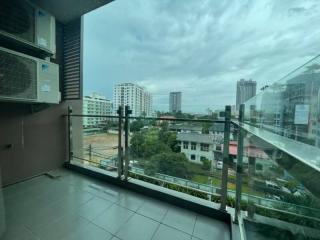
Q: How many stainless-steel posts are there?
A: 5